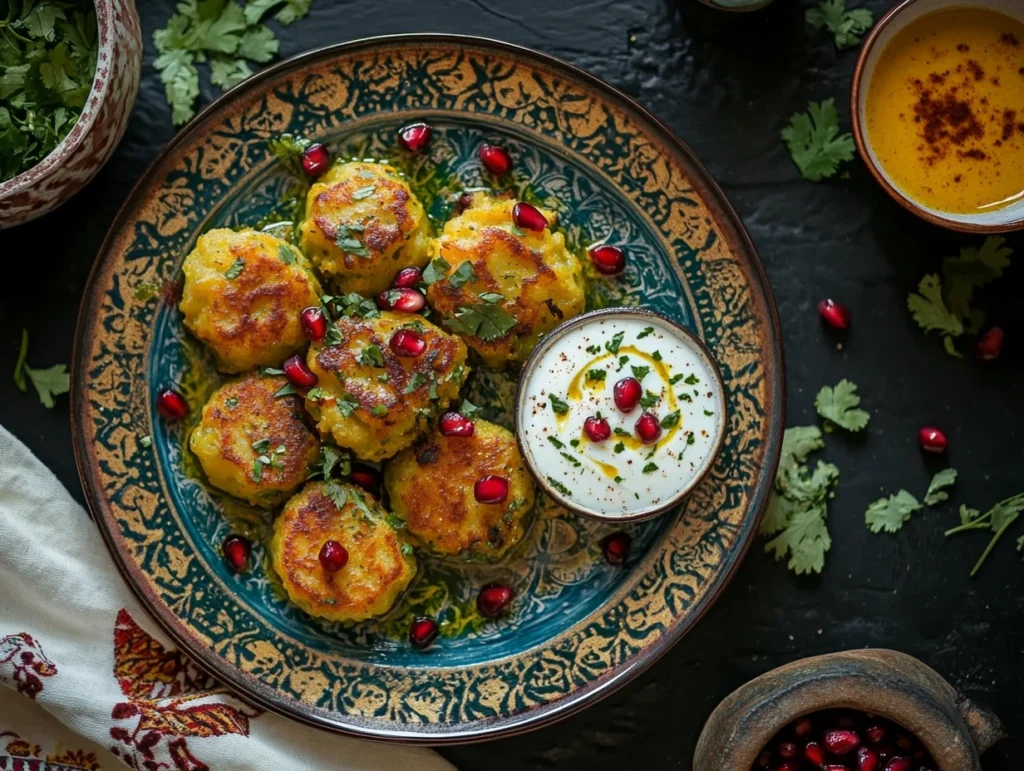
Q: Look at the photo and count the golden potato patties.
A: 7